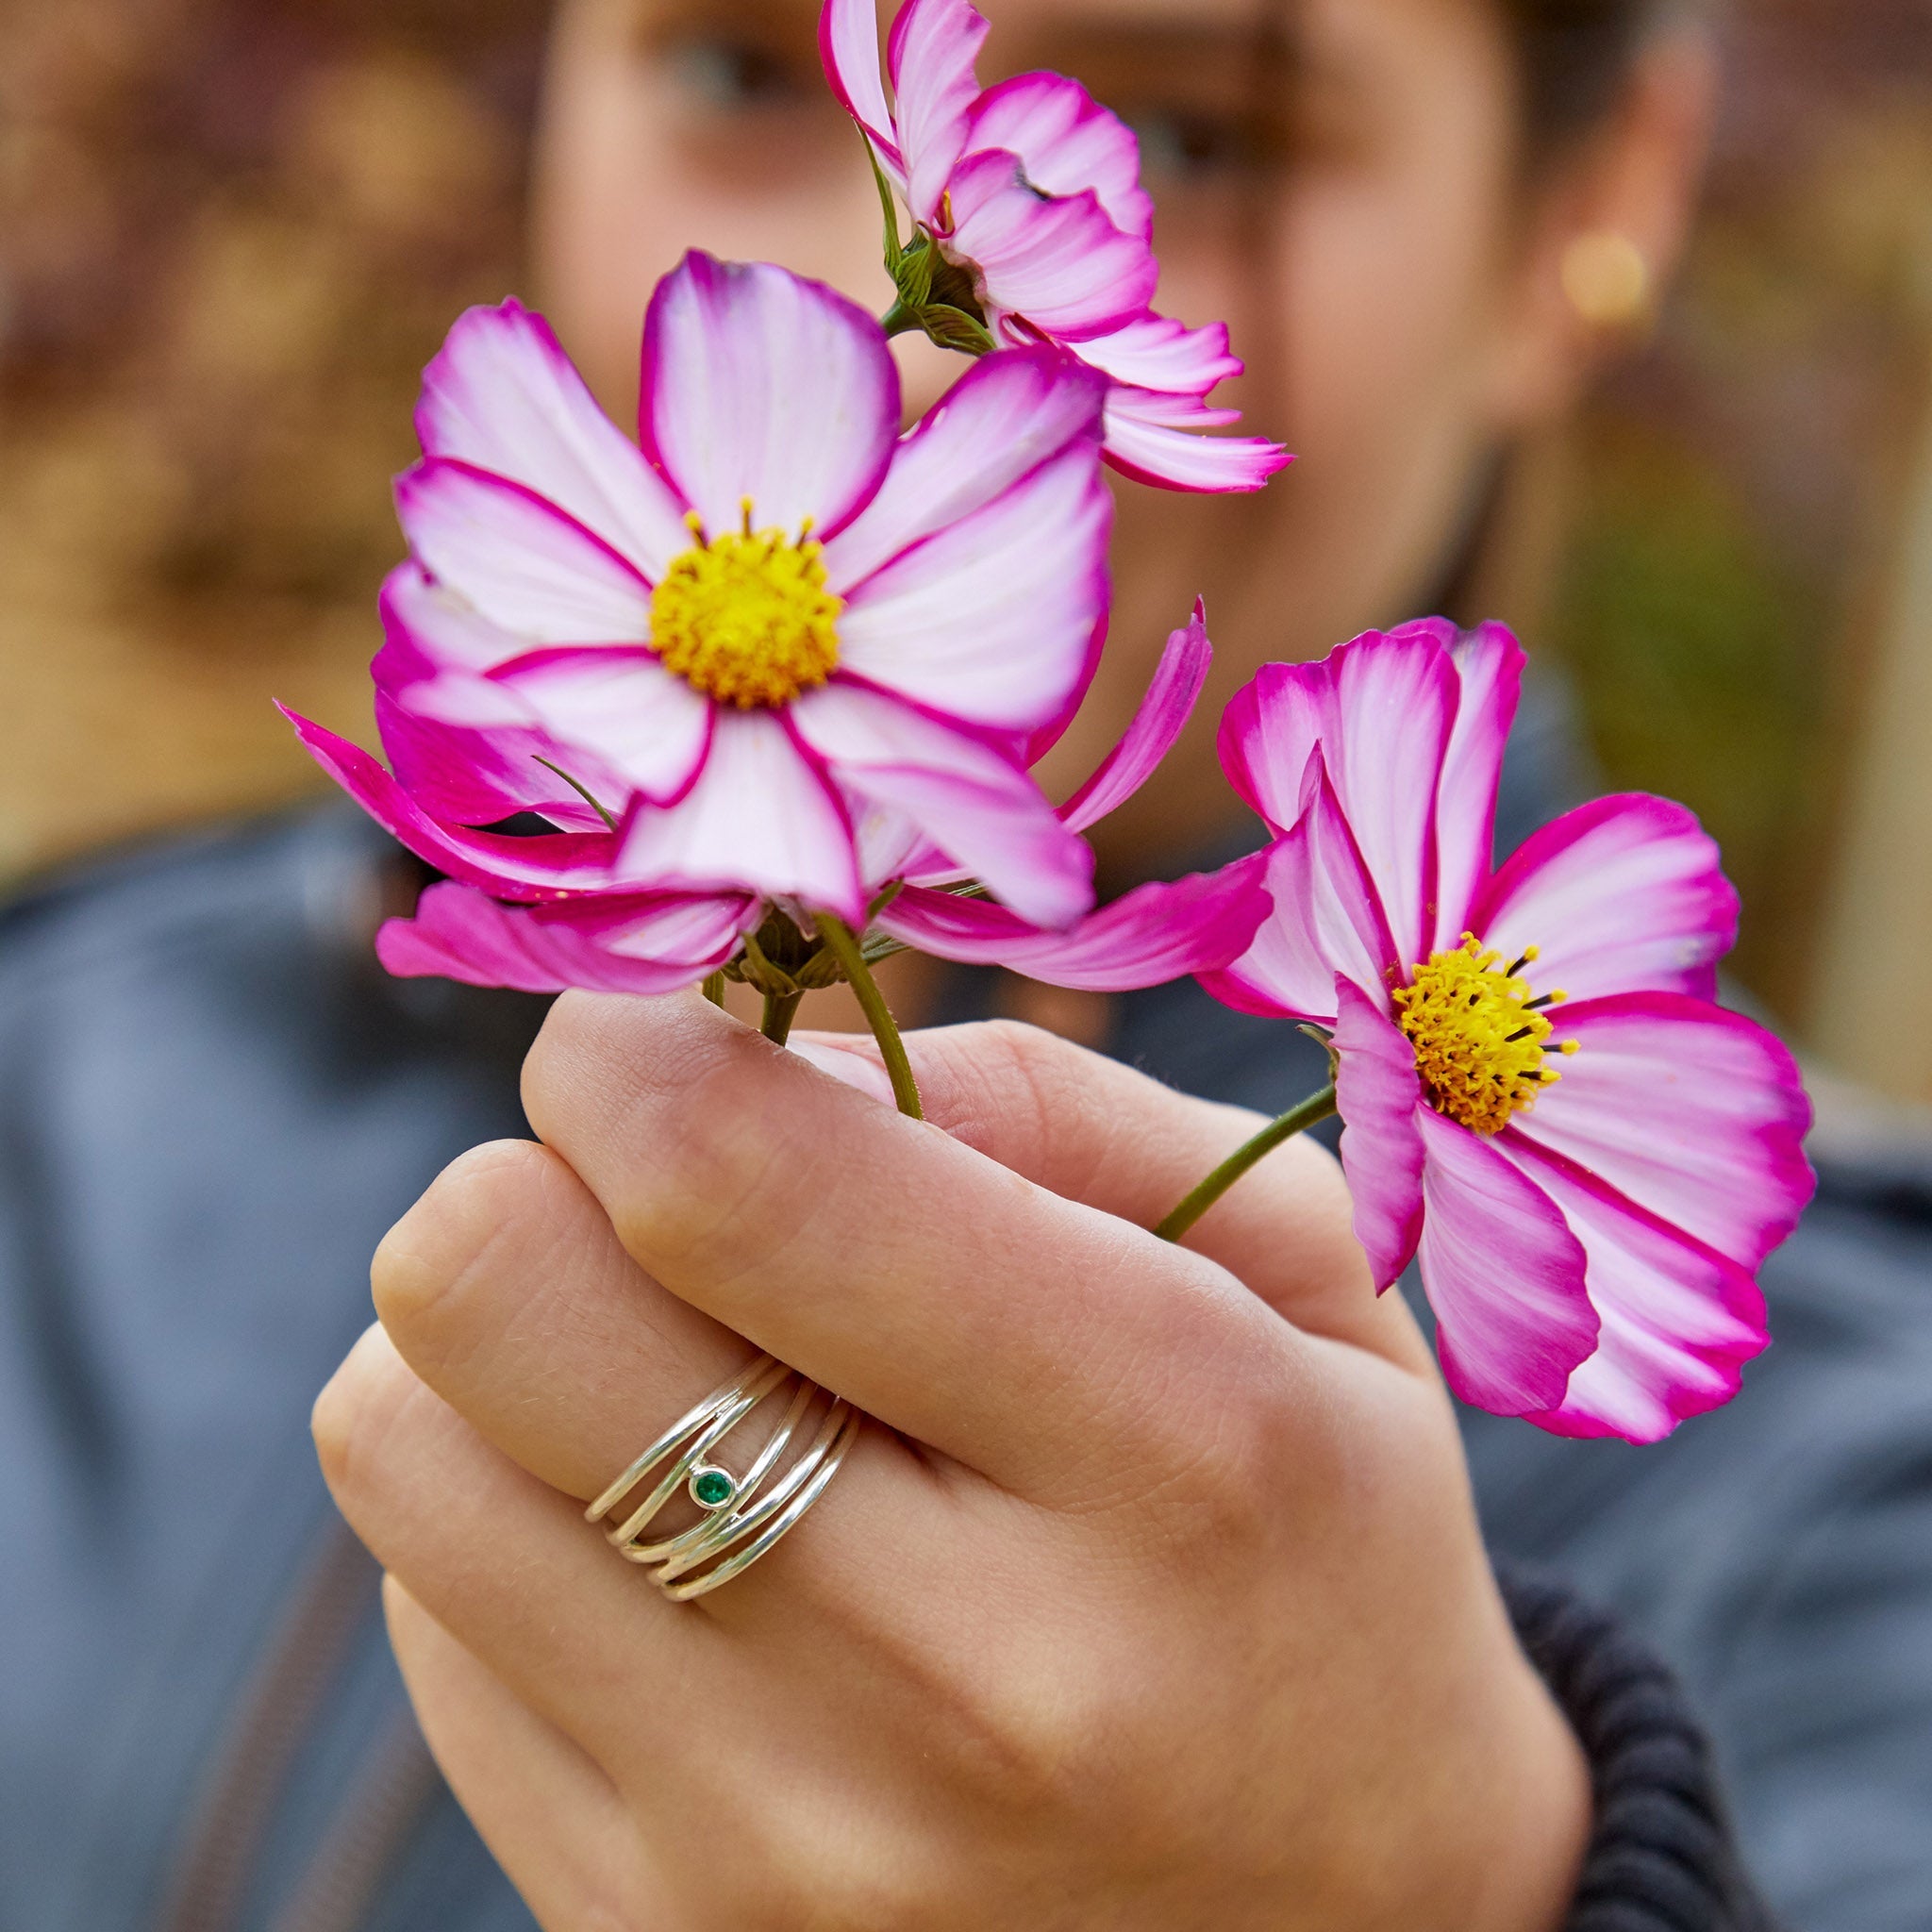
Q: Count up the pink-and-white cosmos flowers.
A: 4